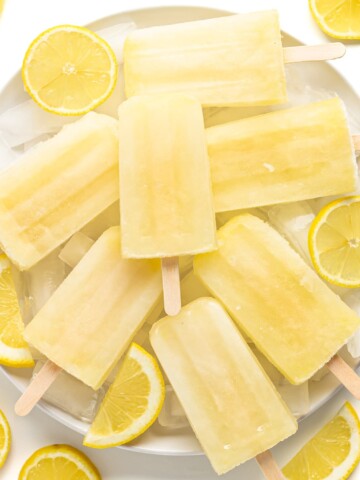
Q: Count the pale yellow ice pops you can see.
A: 7